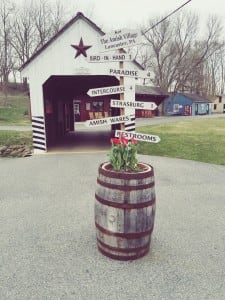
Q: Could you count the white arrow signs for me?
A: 6